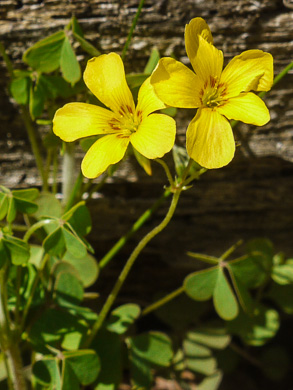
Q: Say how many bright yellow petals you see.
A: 10